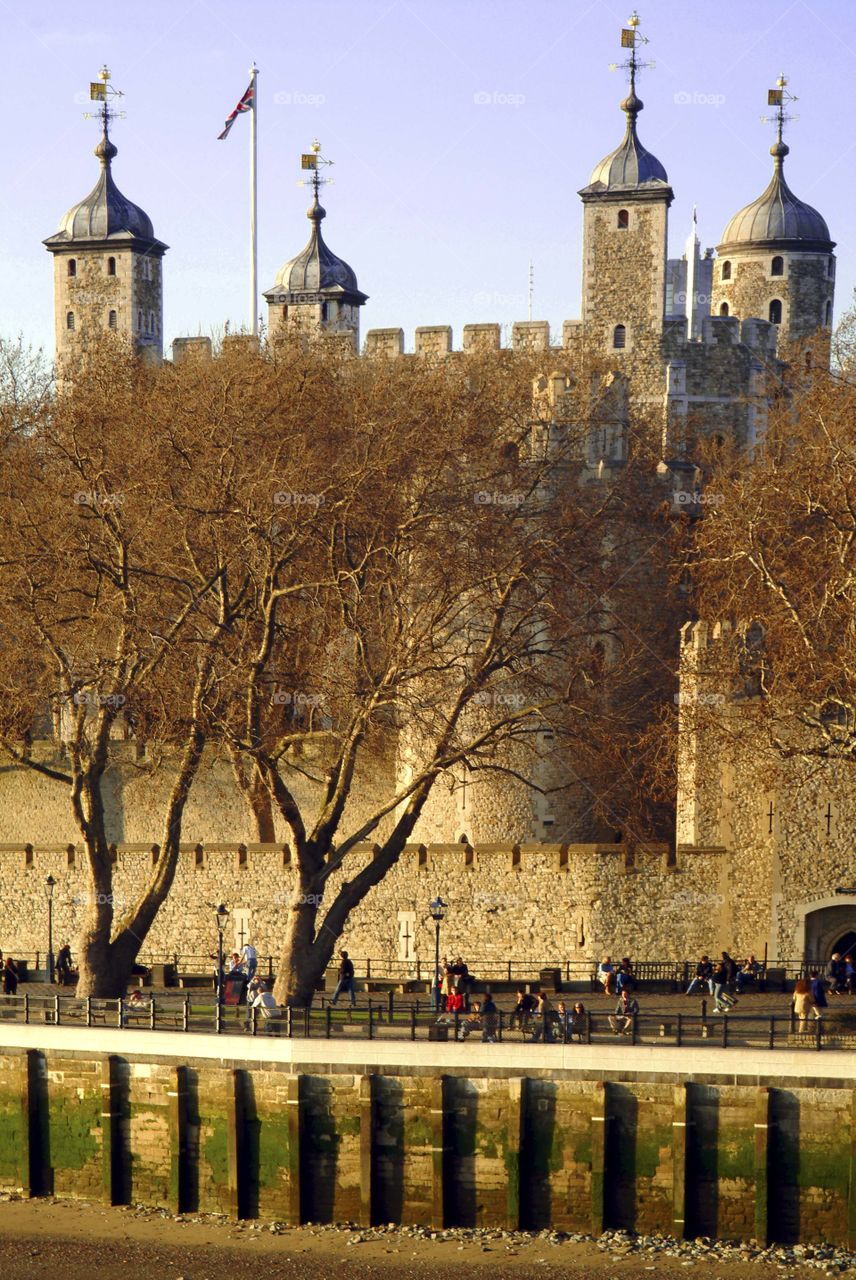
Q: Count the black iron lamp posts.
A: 3